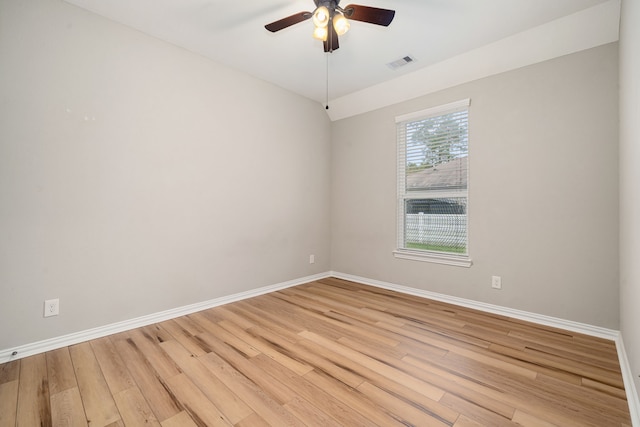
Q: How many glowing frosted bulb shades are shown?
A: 3